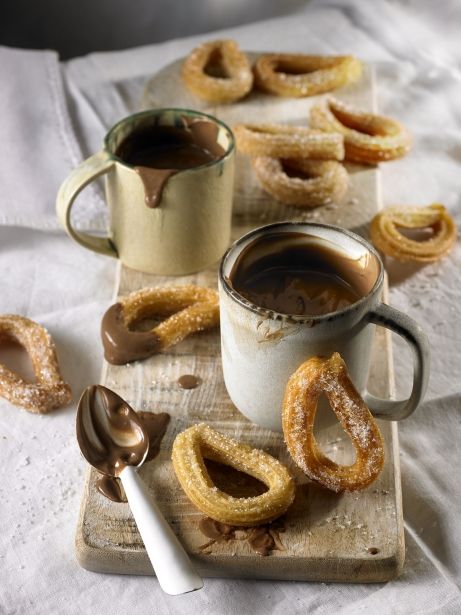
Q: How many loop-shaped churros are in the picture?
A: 10